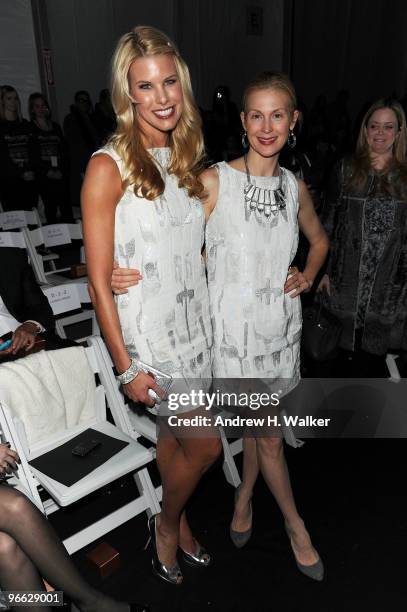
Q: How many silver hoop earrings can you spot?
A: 2